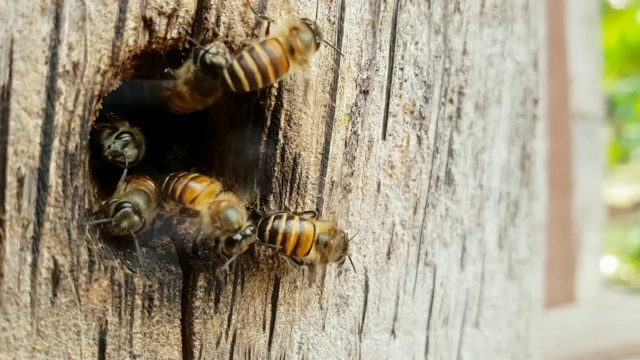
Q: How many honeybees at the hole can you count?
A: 6